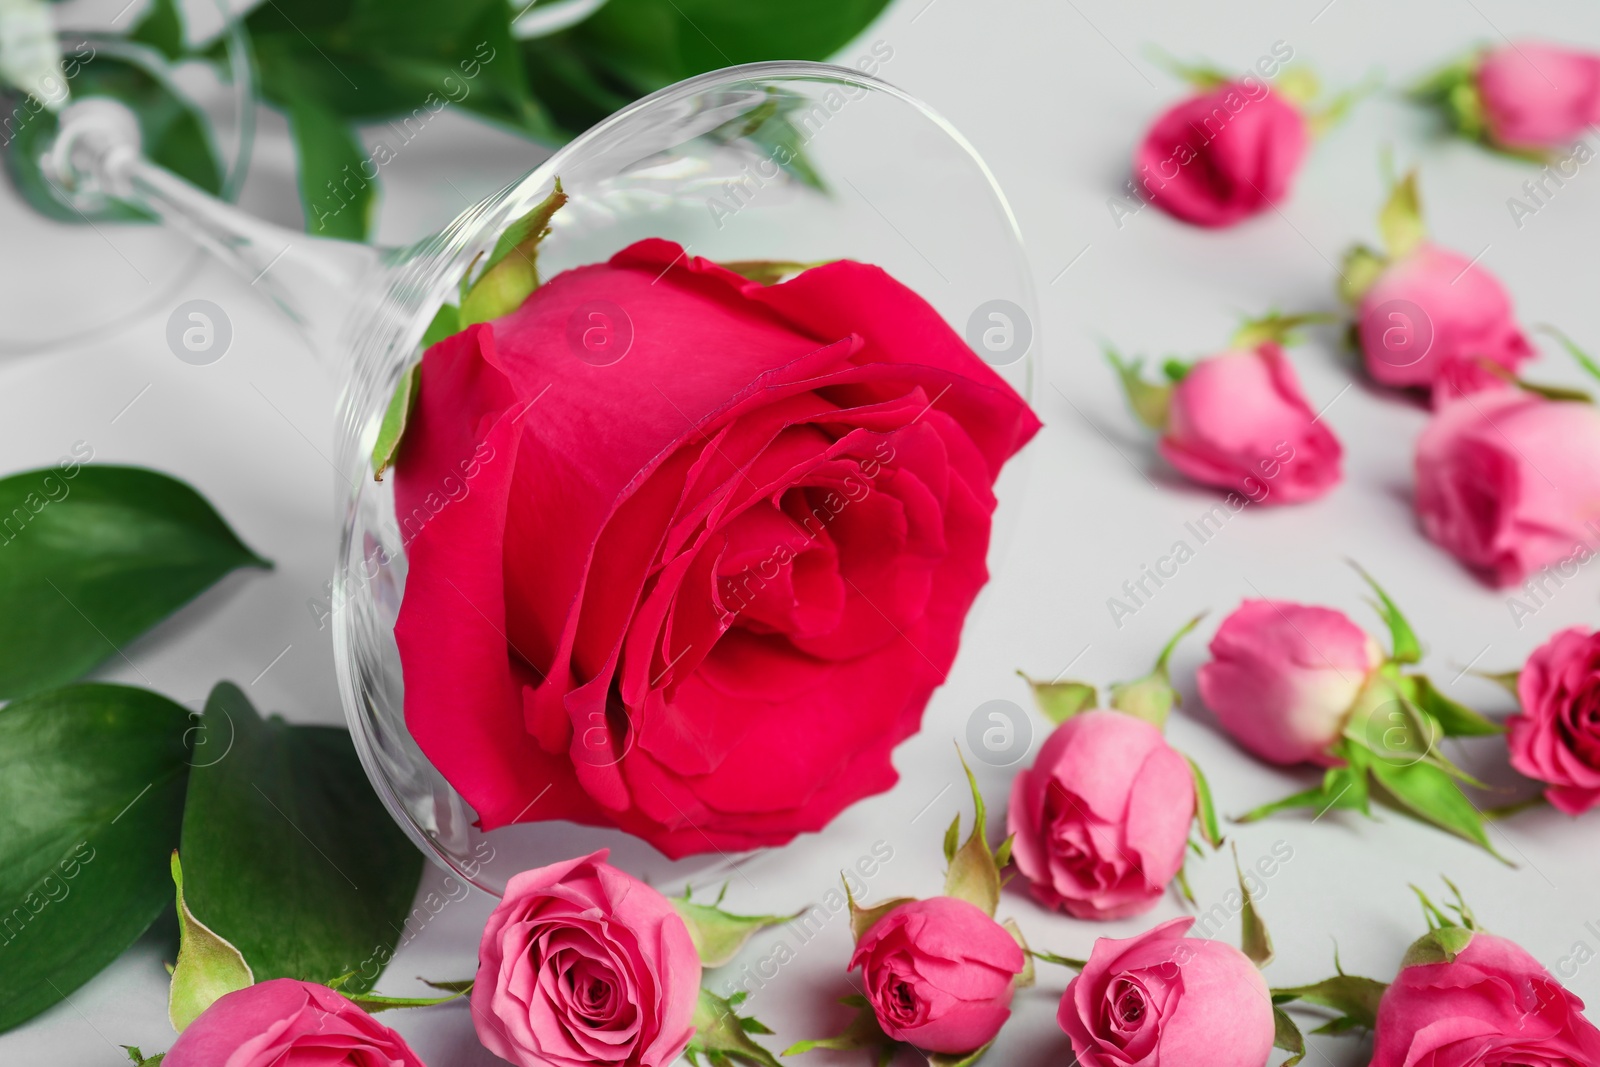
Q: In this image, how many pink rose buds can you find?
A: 13